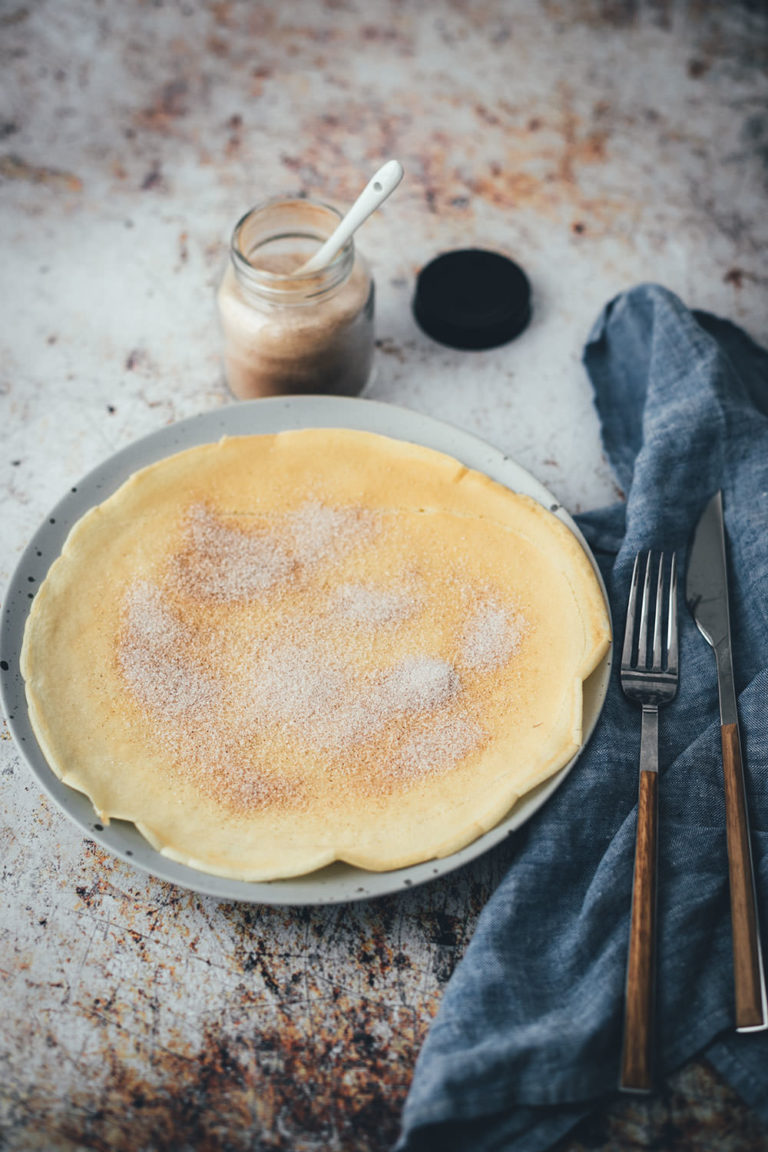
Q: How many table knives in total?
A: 1